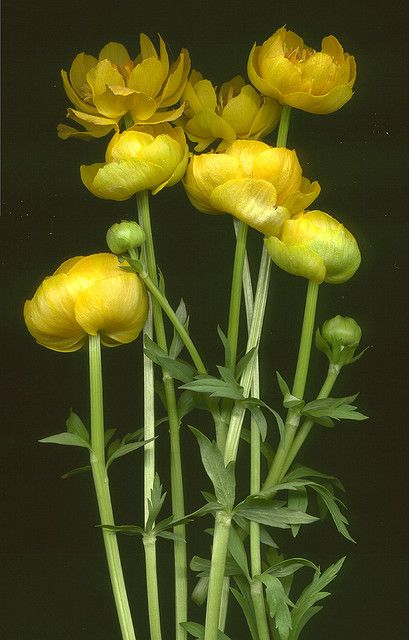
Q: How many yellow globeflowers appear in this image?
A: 7